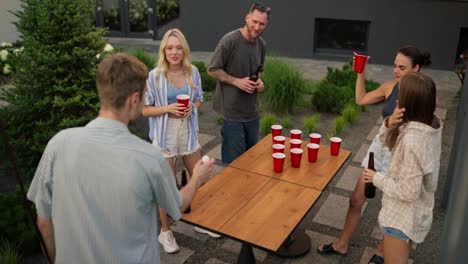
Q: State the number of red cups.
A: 12